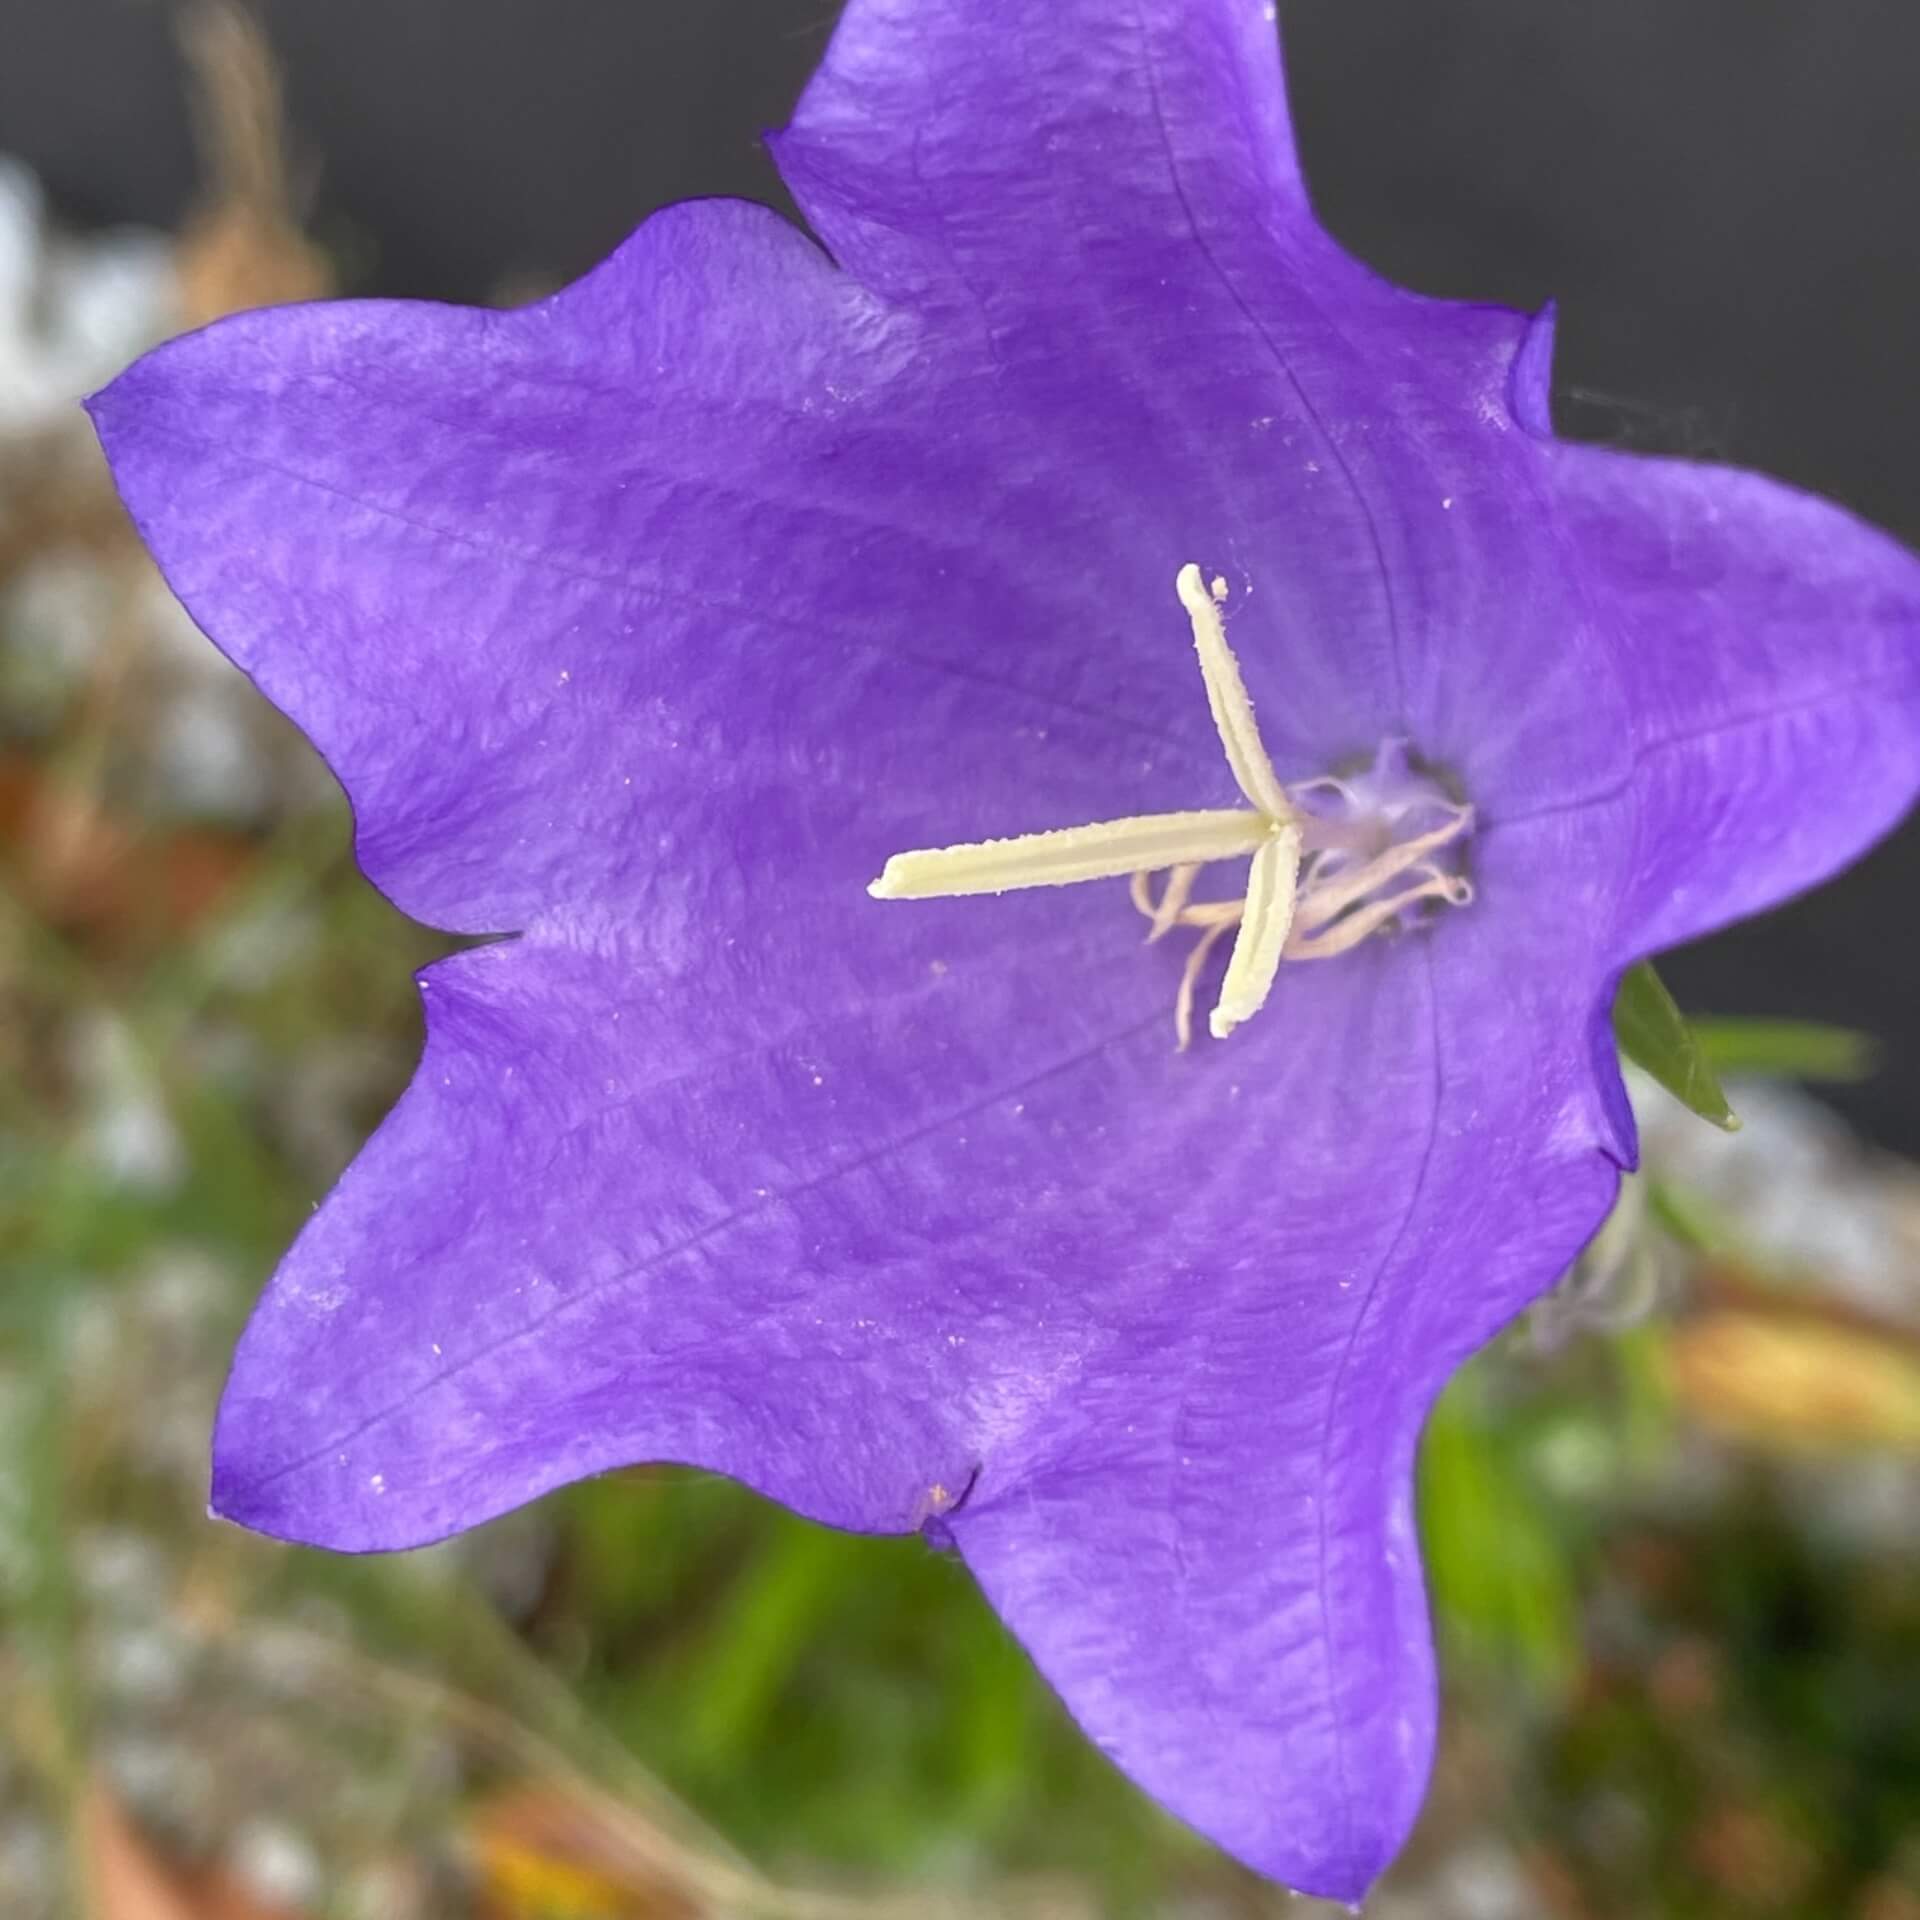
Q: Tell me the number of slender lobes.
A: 3